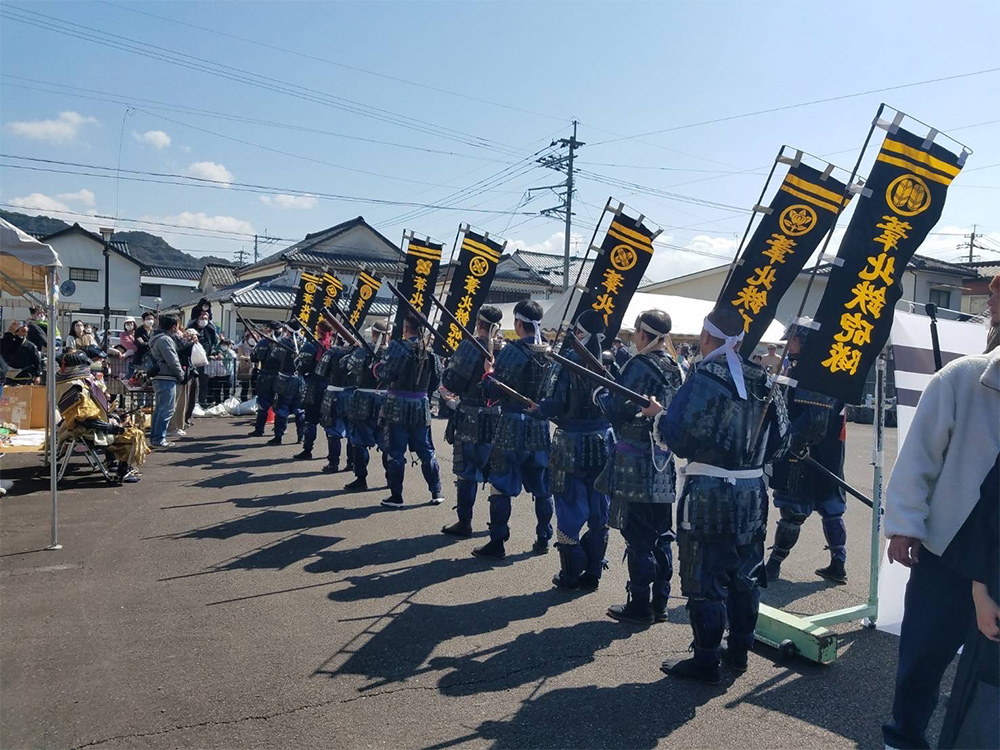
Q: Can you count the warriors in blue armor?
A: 12